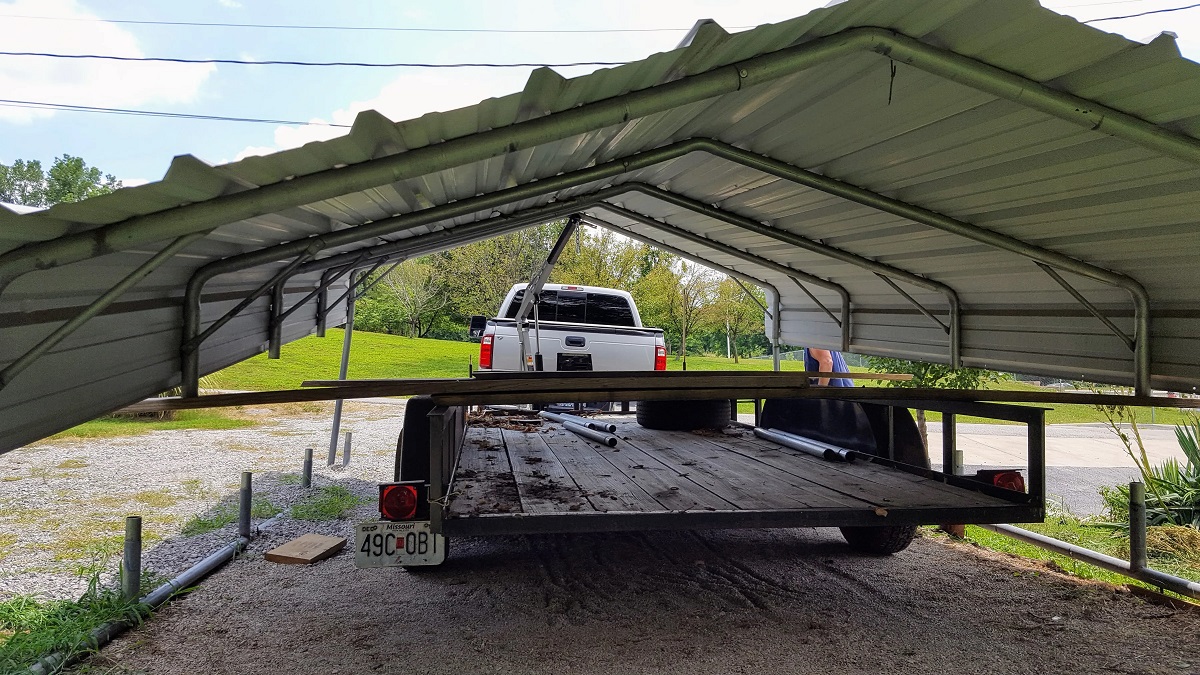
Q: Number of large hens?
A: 0